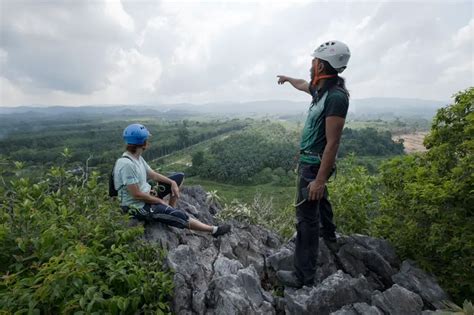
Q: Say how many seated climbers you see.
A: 1